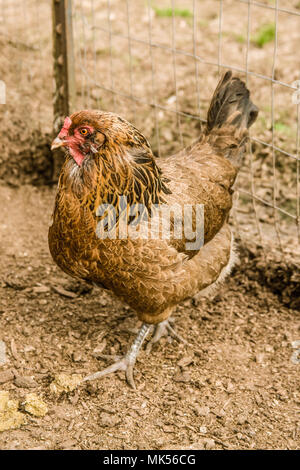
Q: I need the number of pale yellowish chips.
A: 3